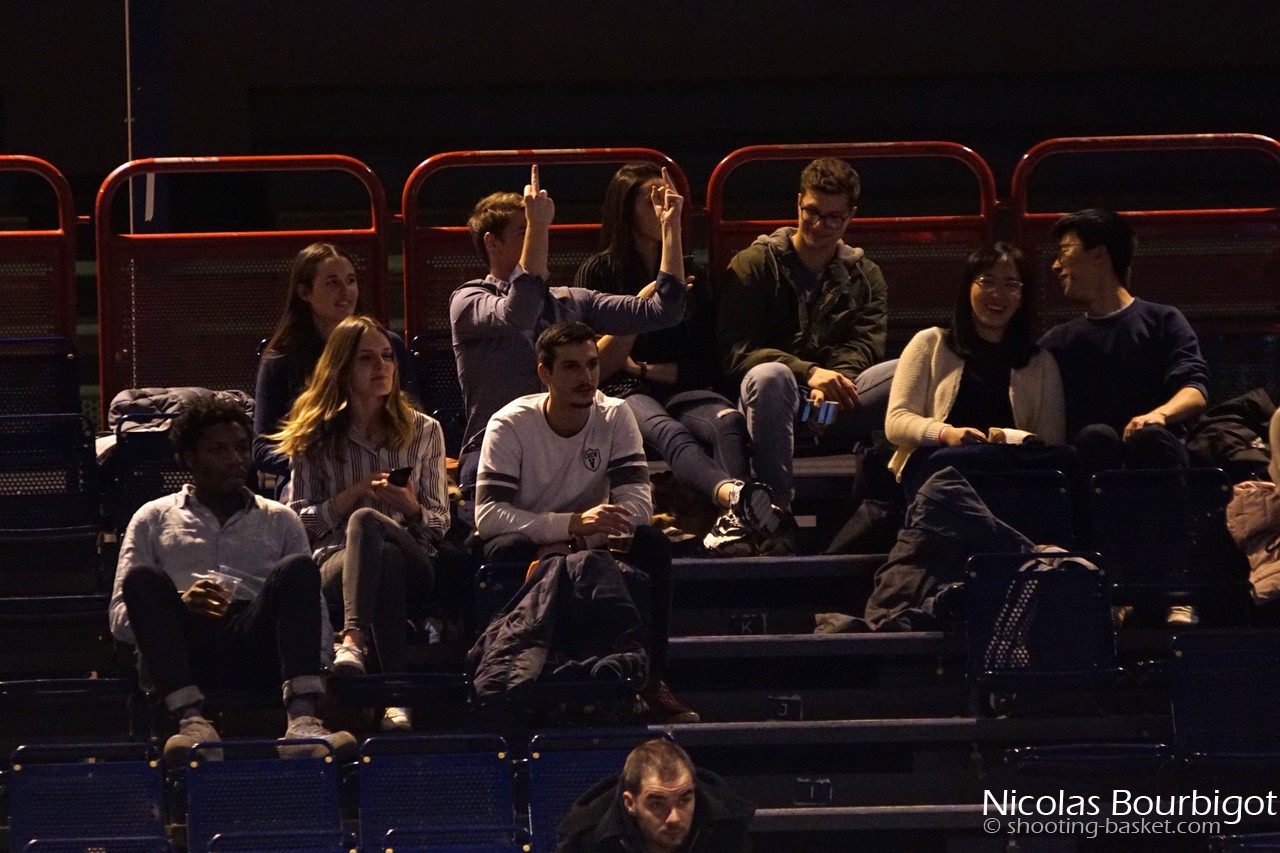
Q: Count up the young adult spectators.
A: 10